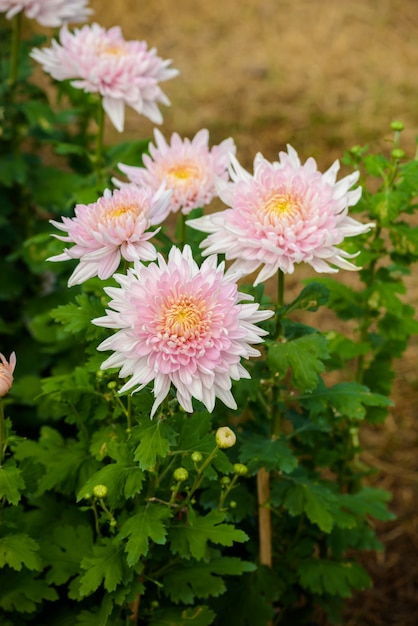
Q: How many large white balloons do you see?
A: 0